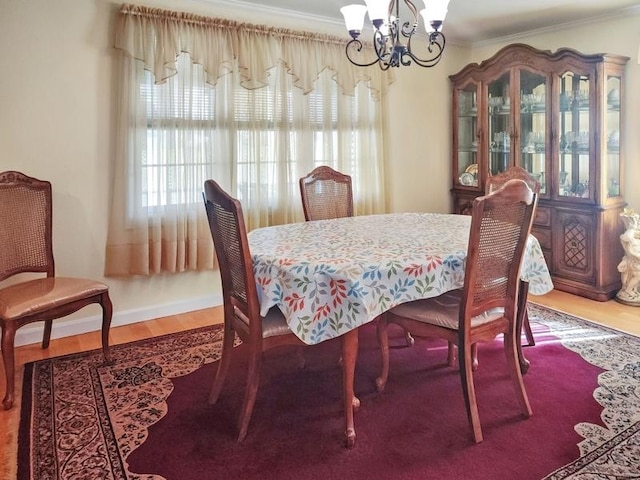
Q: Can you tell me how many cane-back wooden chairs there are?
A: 5